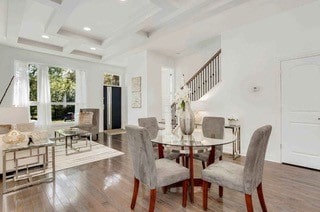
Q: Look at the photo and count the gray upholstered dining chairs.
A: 4